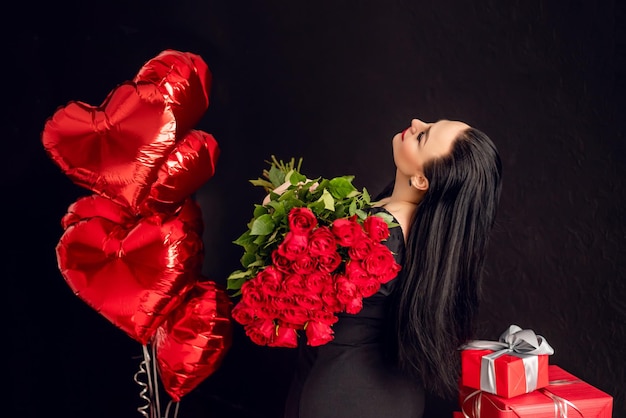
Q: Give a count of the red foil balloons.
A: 6